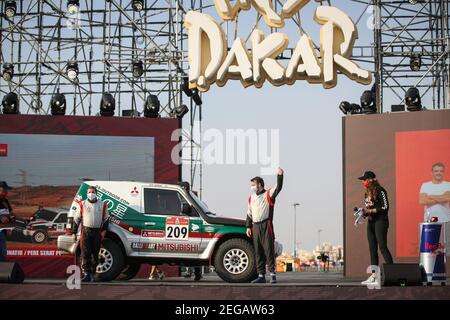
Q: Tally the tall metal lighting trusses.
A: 2